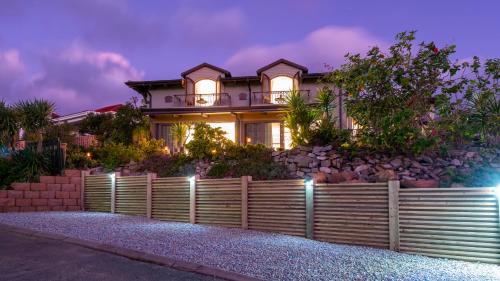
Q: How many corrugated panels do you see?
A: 7